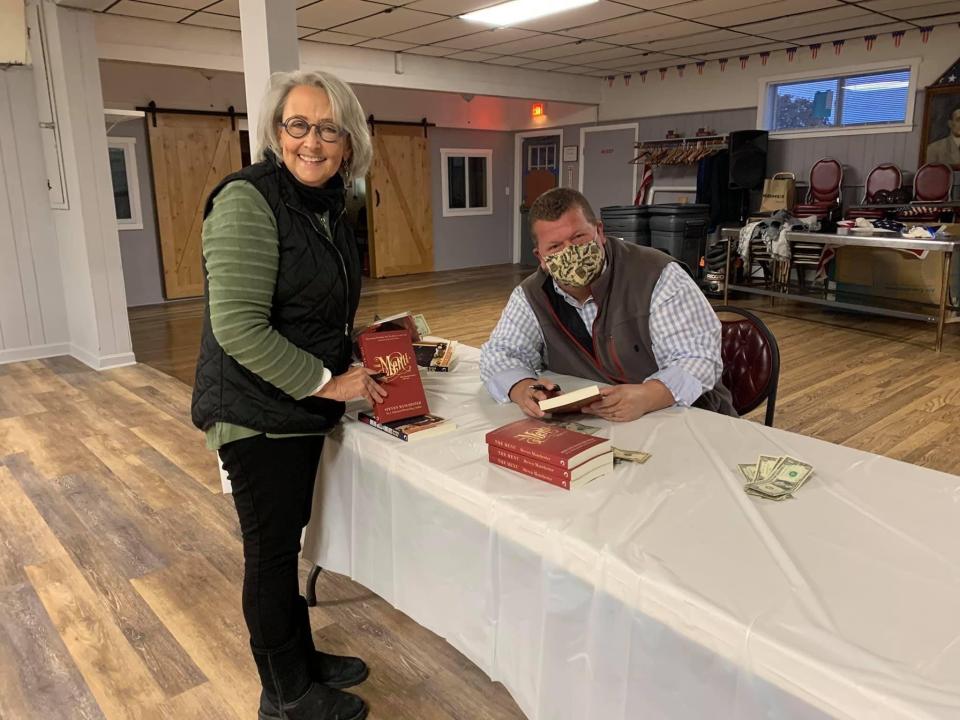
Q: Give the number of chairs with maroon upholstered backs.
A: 4